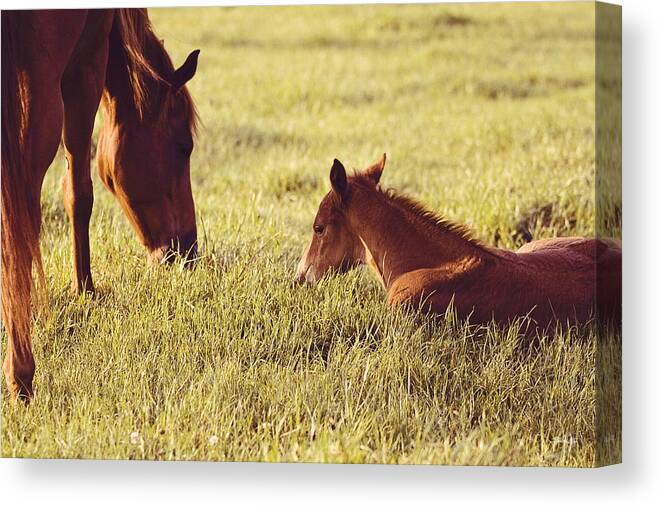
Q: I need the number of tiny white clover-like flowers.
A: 2